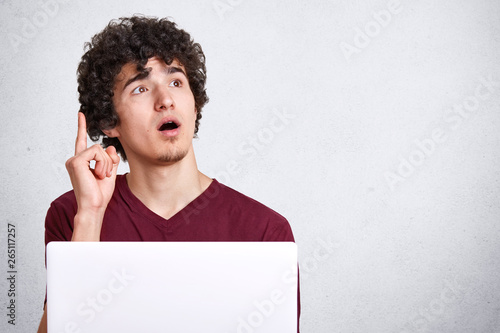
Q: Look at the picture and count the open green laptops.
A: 0